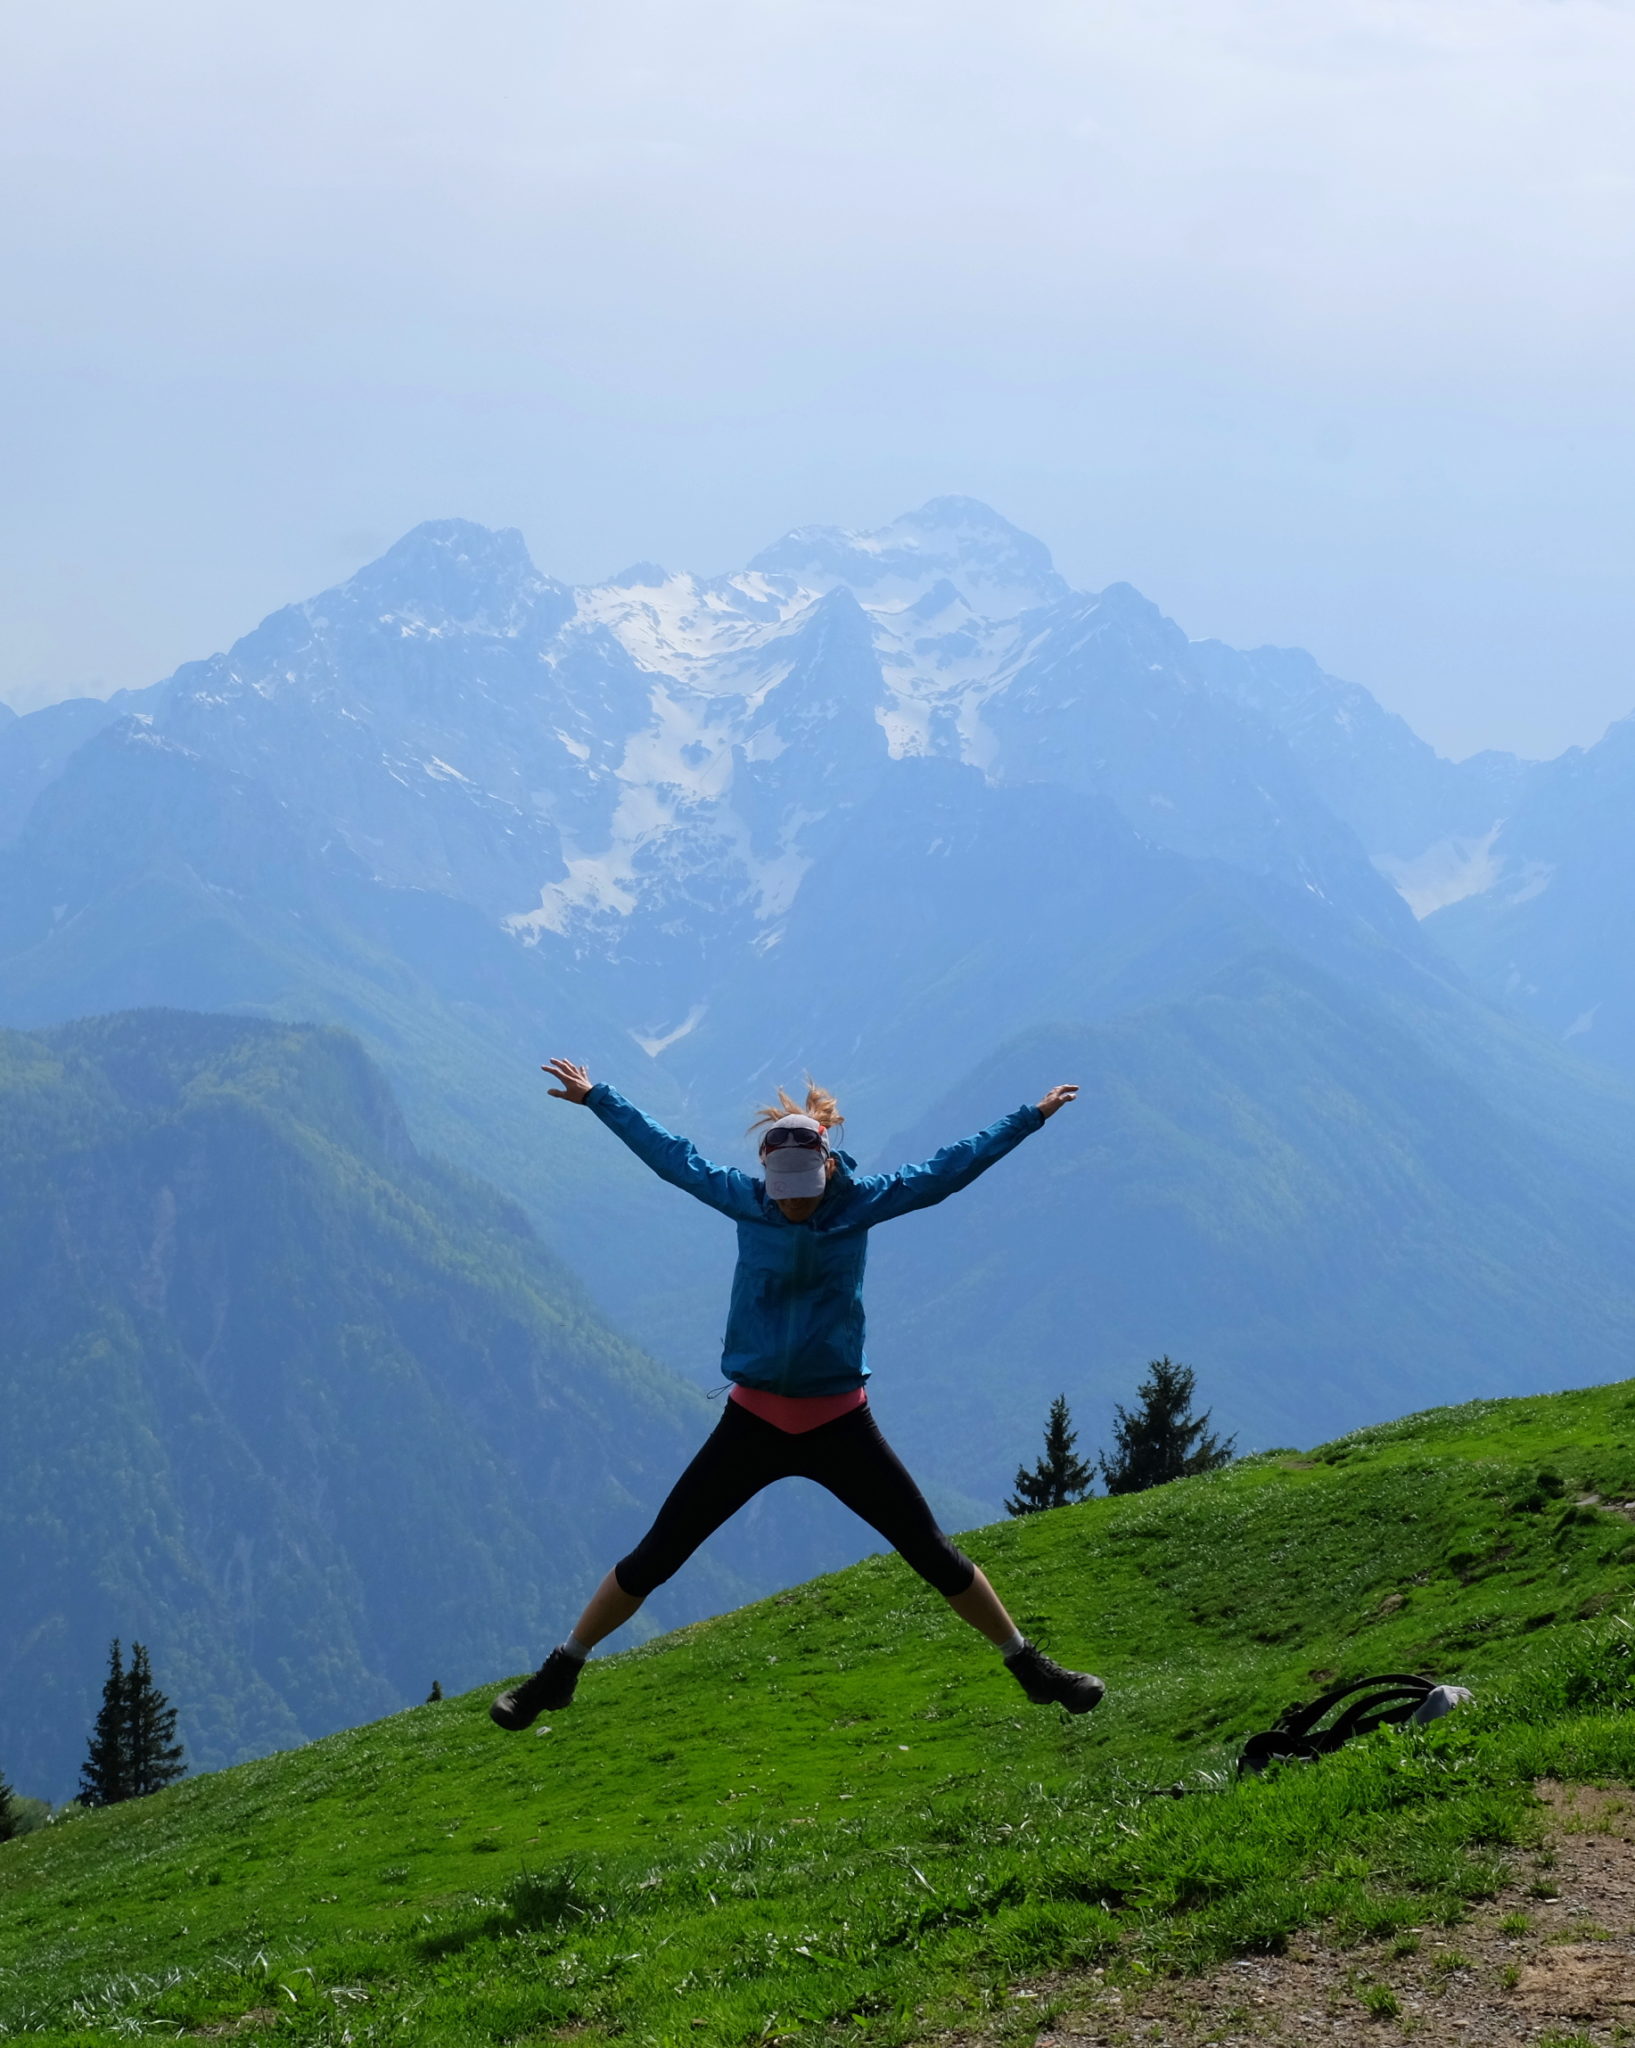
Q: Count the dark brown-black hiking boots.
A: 2